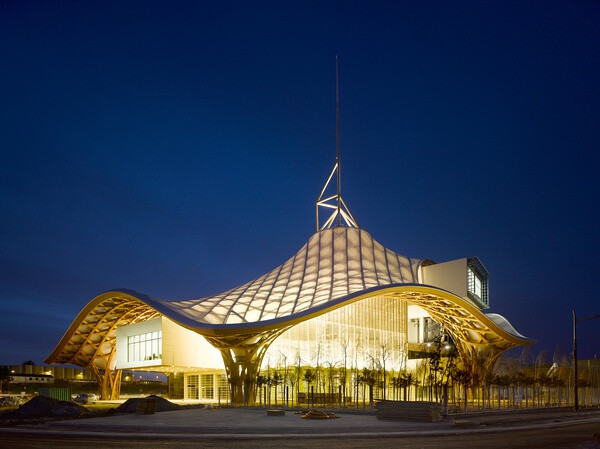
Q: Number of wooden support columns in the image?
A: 3